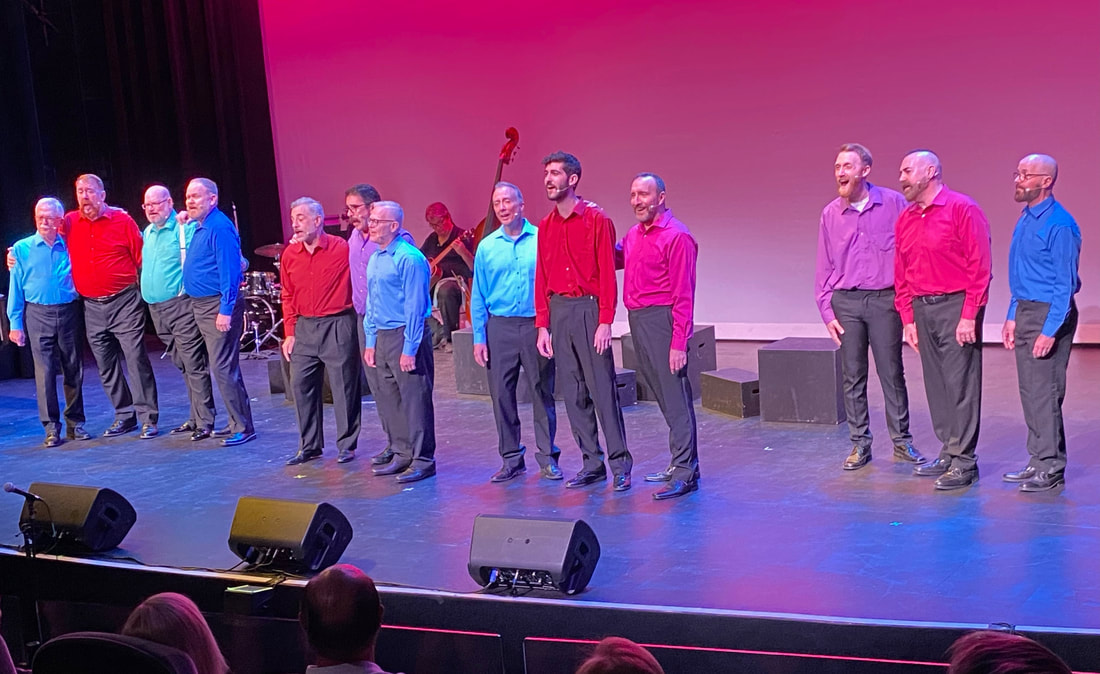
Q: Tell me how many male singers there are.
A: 13